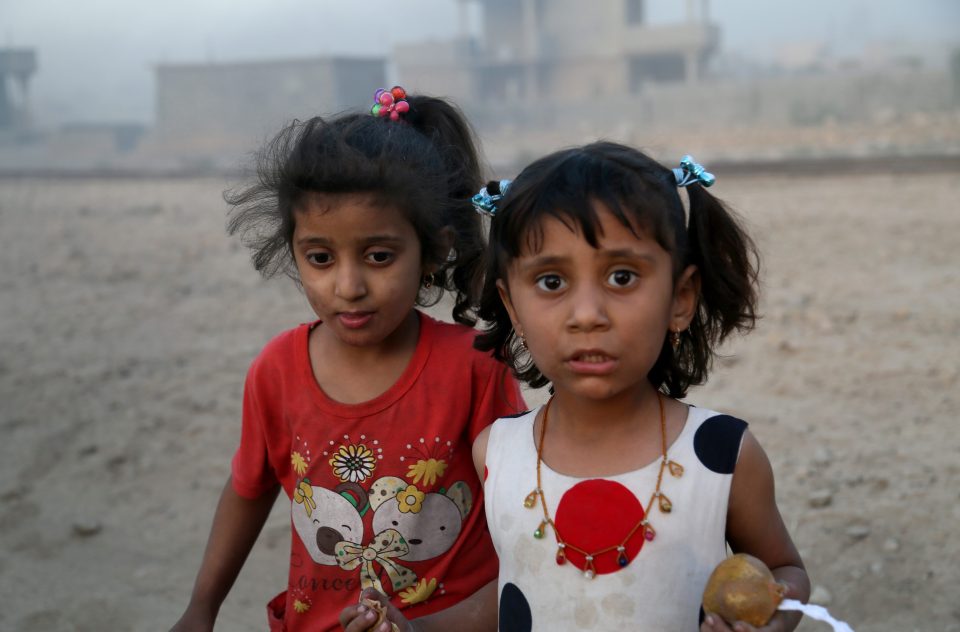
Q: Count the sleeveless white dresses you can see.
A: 1